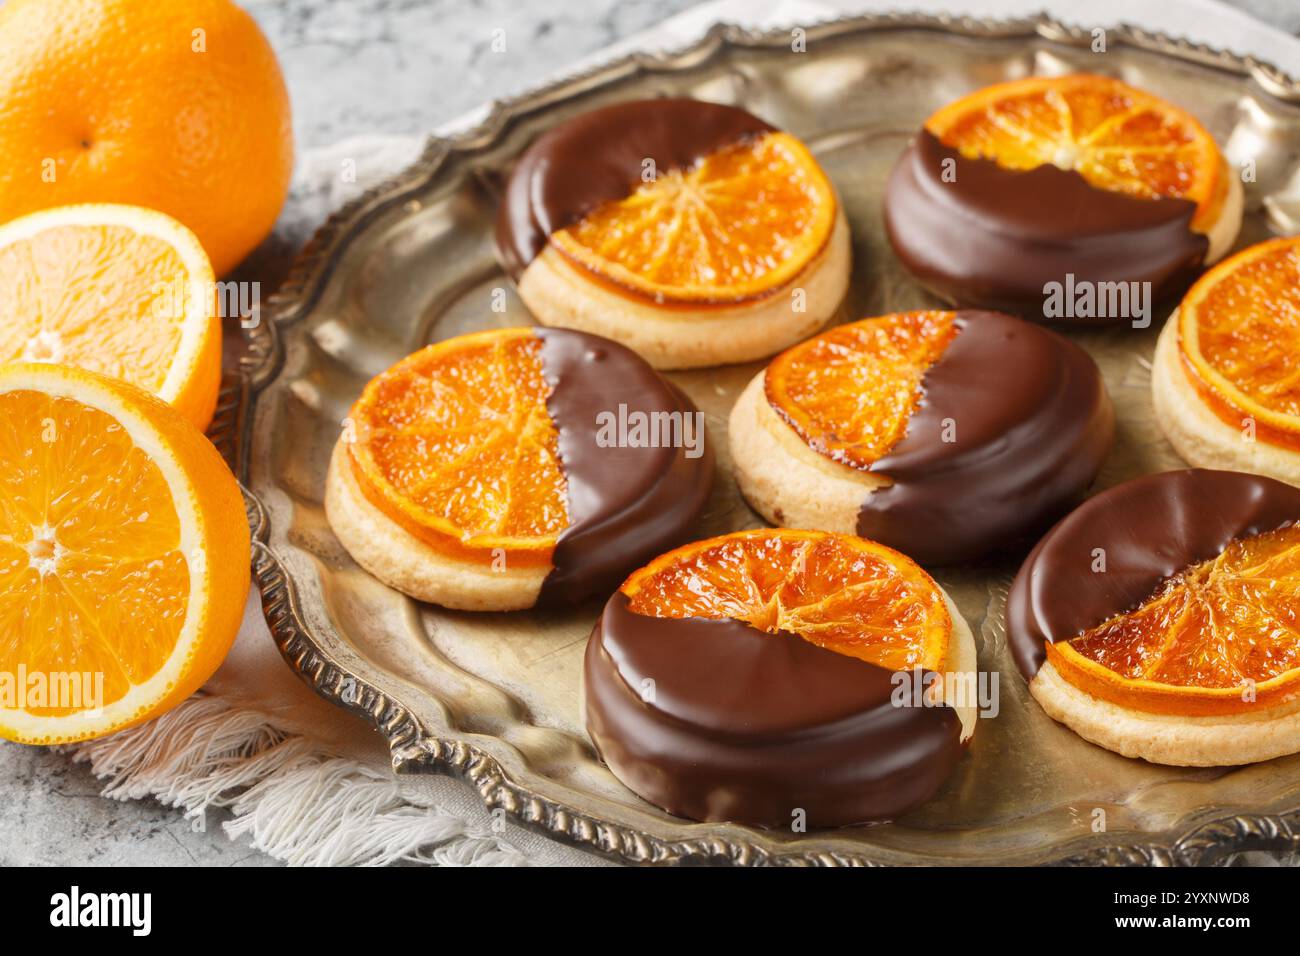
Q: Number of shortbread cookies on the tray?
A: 7